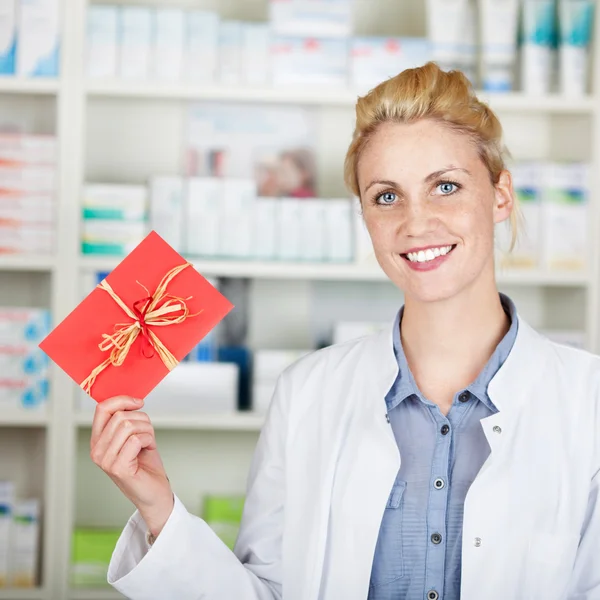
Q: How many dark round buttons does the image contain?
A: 5